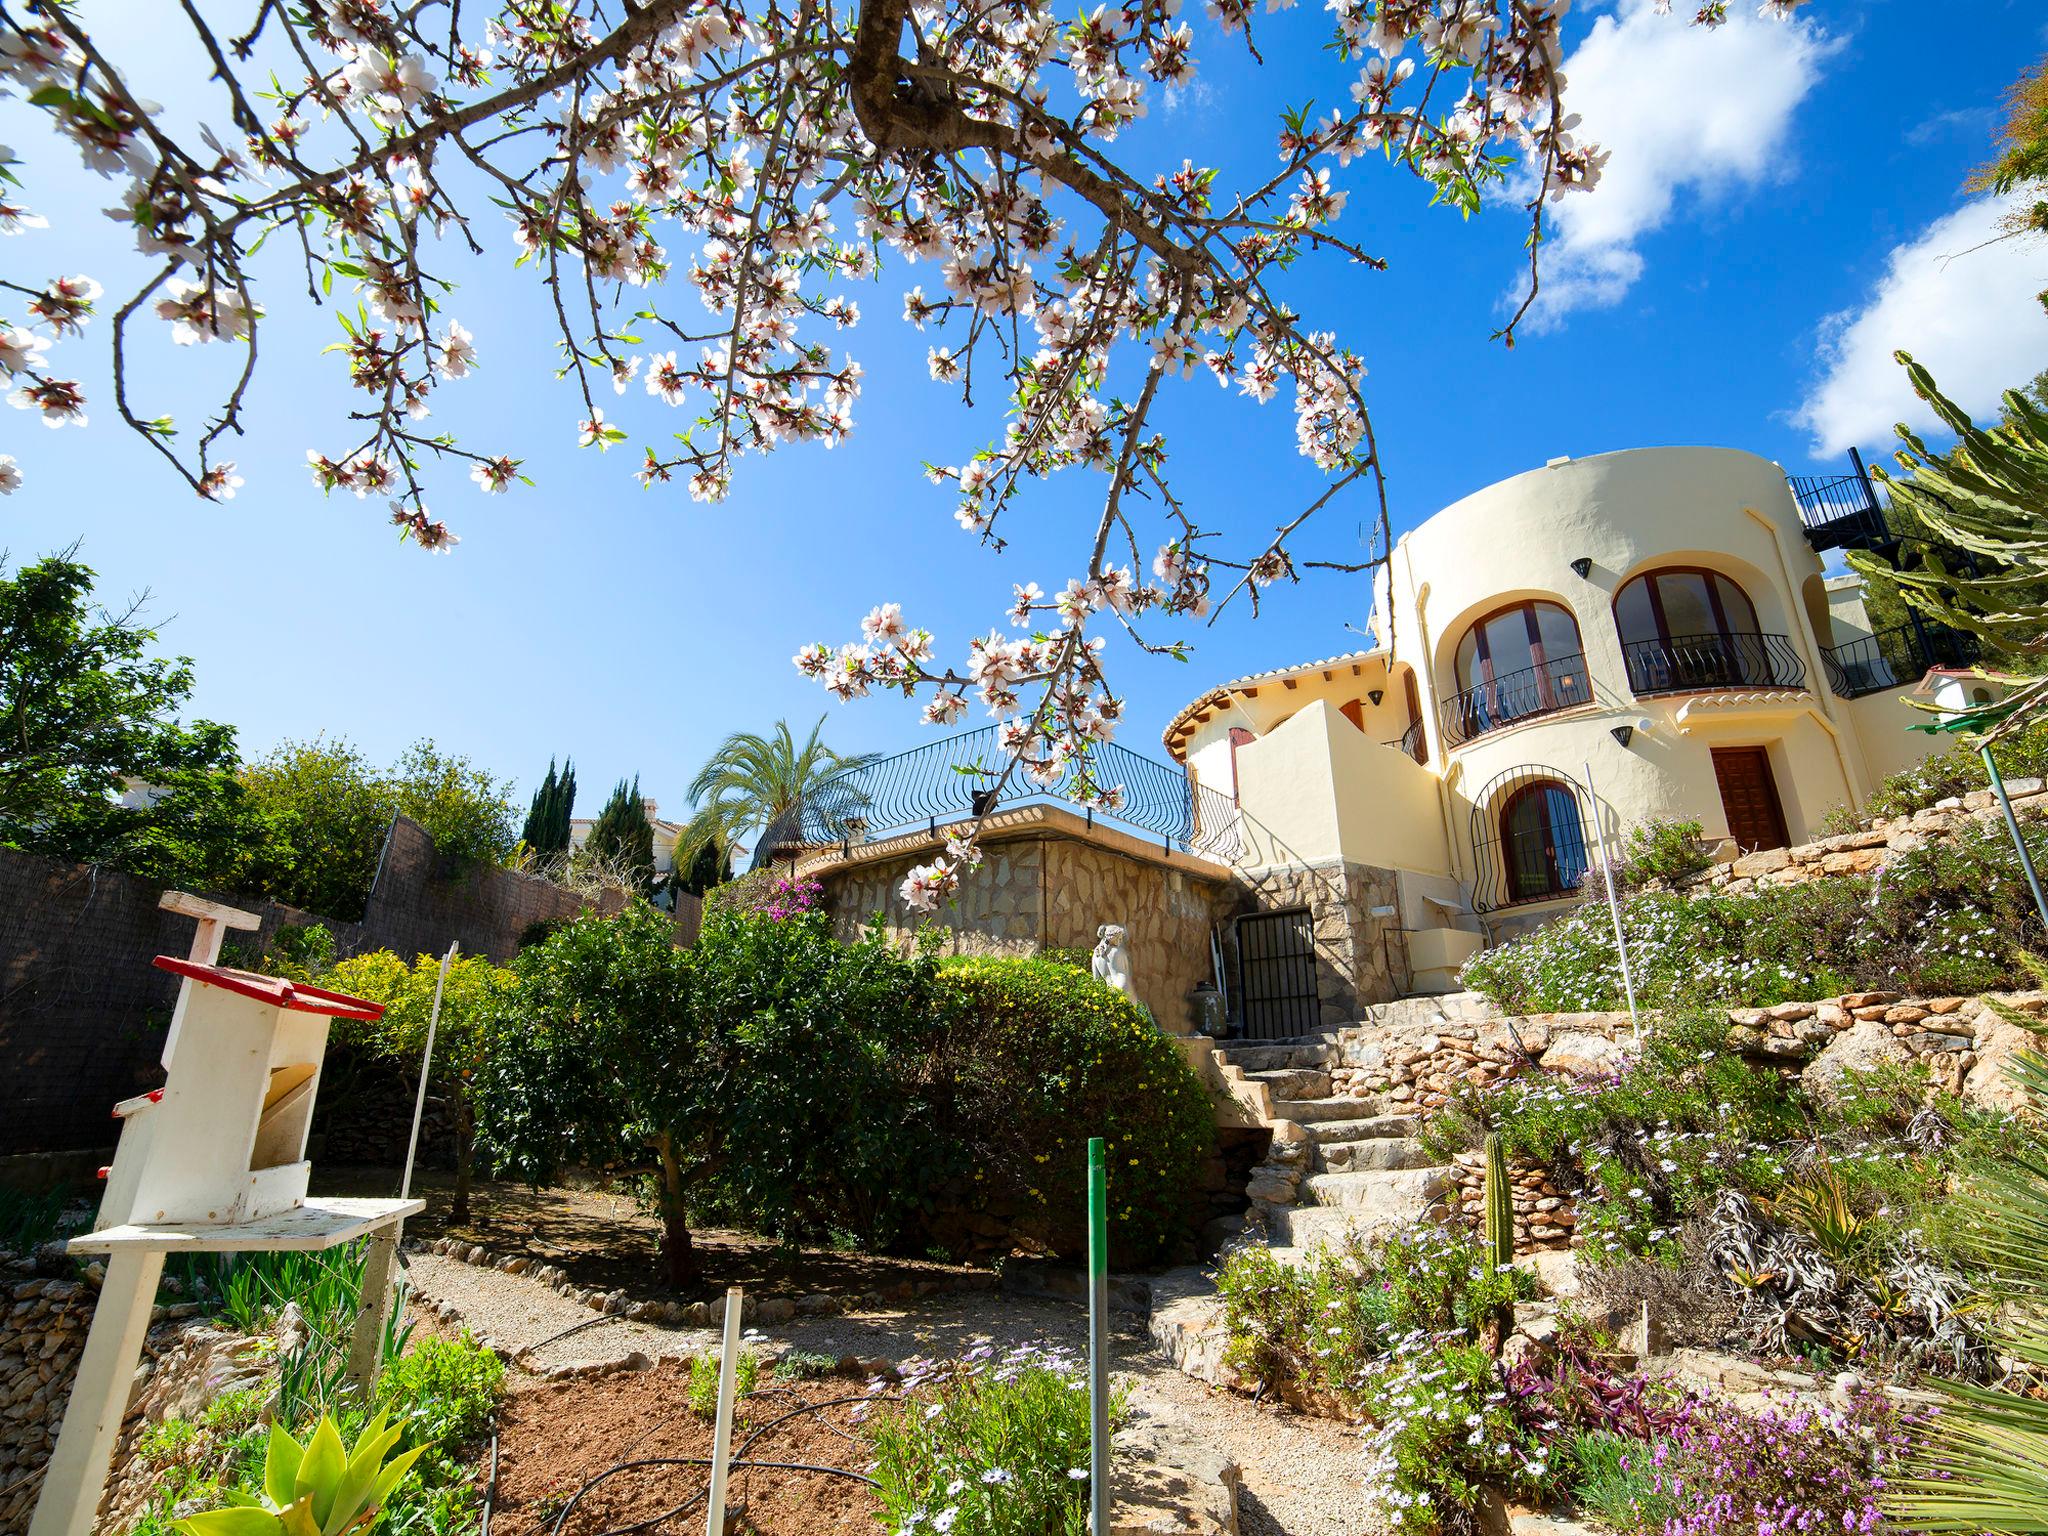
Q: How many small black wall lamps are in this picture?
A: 3